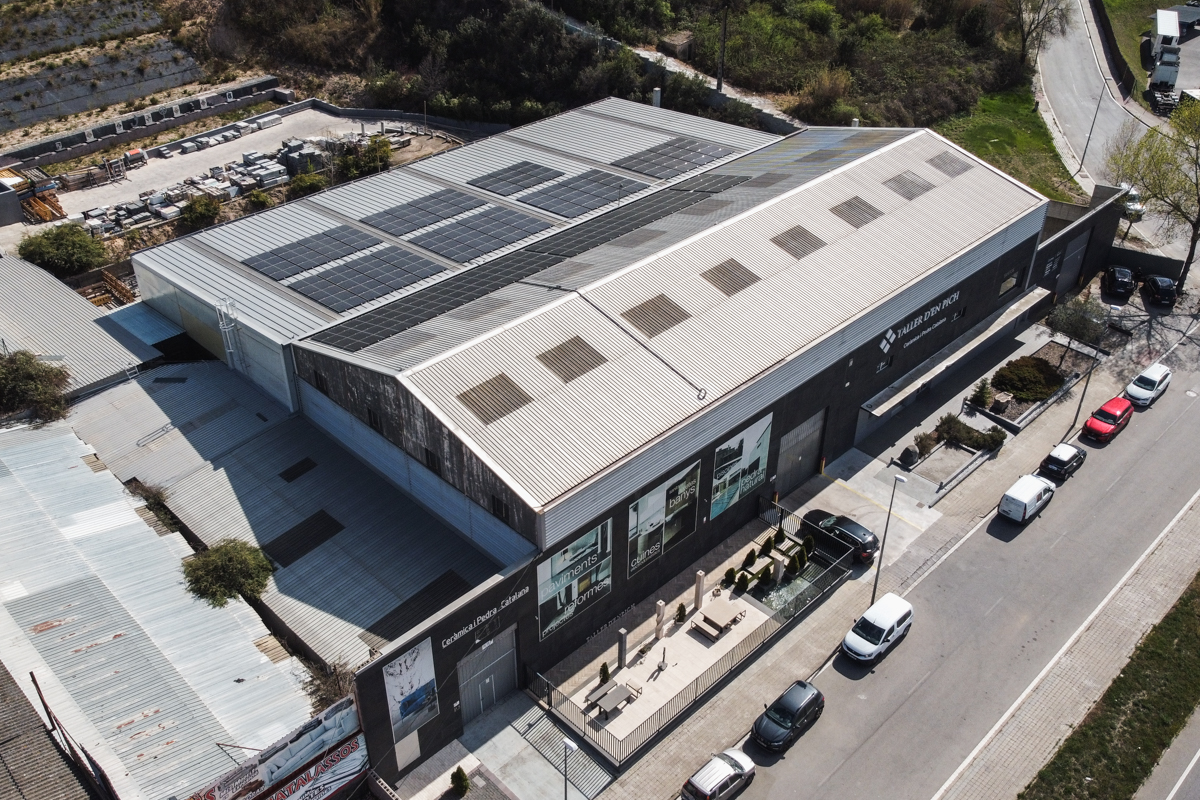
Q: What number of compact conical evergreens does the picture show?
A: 12